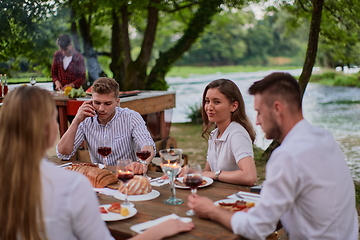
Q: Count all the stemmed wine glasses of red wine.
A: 4